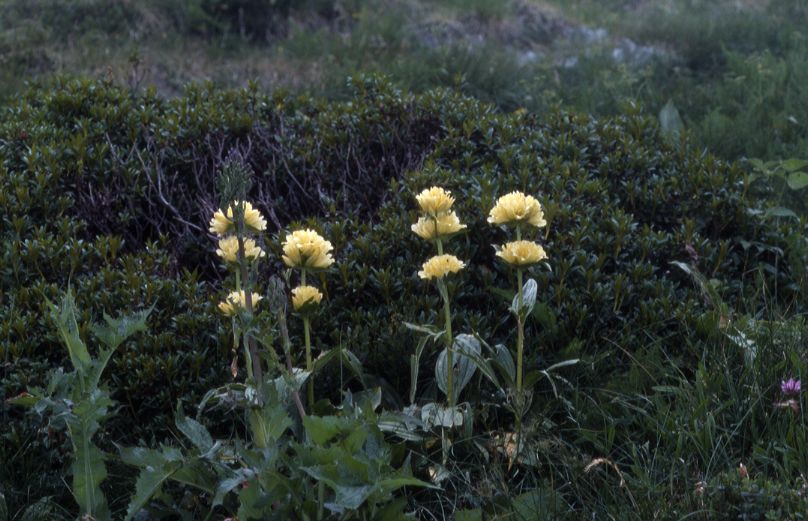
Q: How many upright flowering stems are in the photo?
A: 4